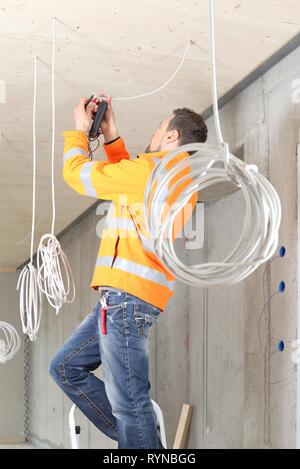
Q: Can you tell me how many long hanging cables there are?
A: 3